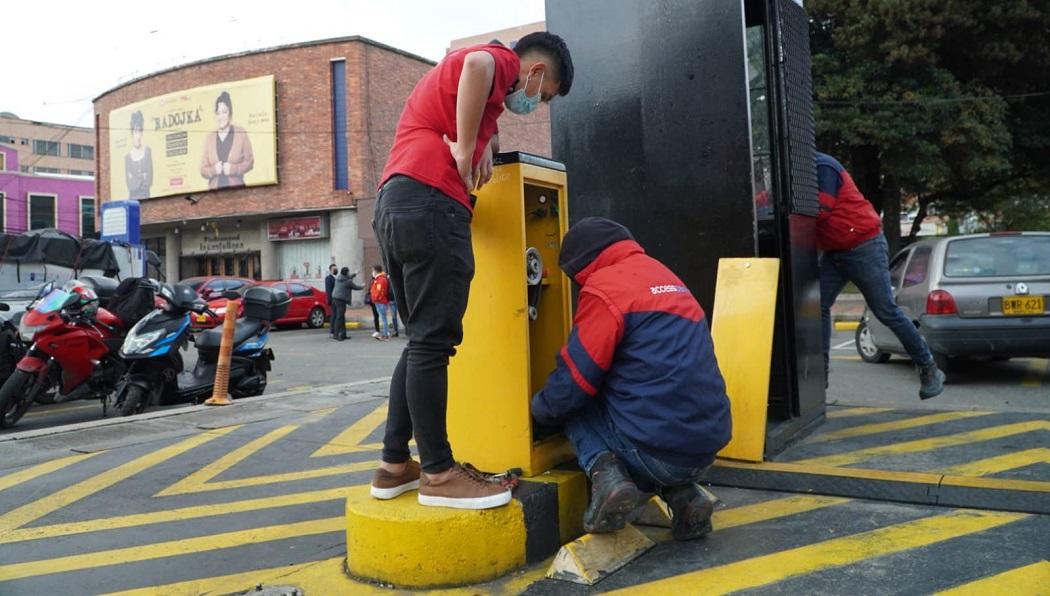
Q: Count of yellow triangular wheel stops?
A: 2